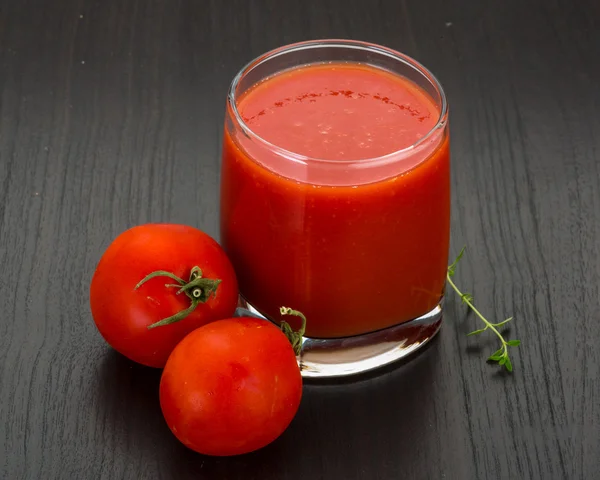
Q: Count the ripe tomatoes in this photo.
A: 2